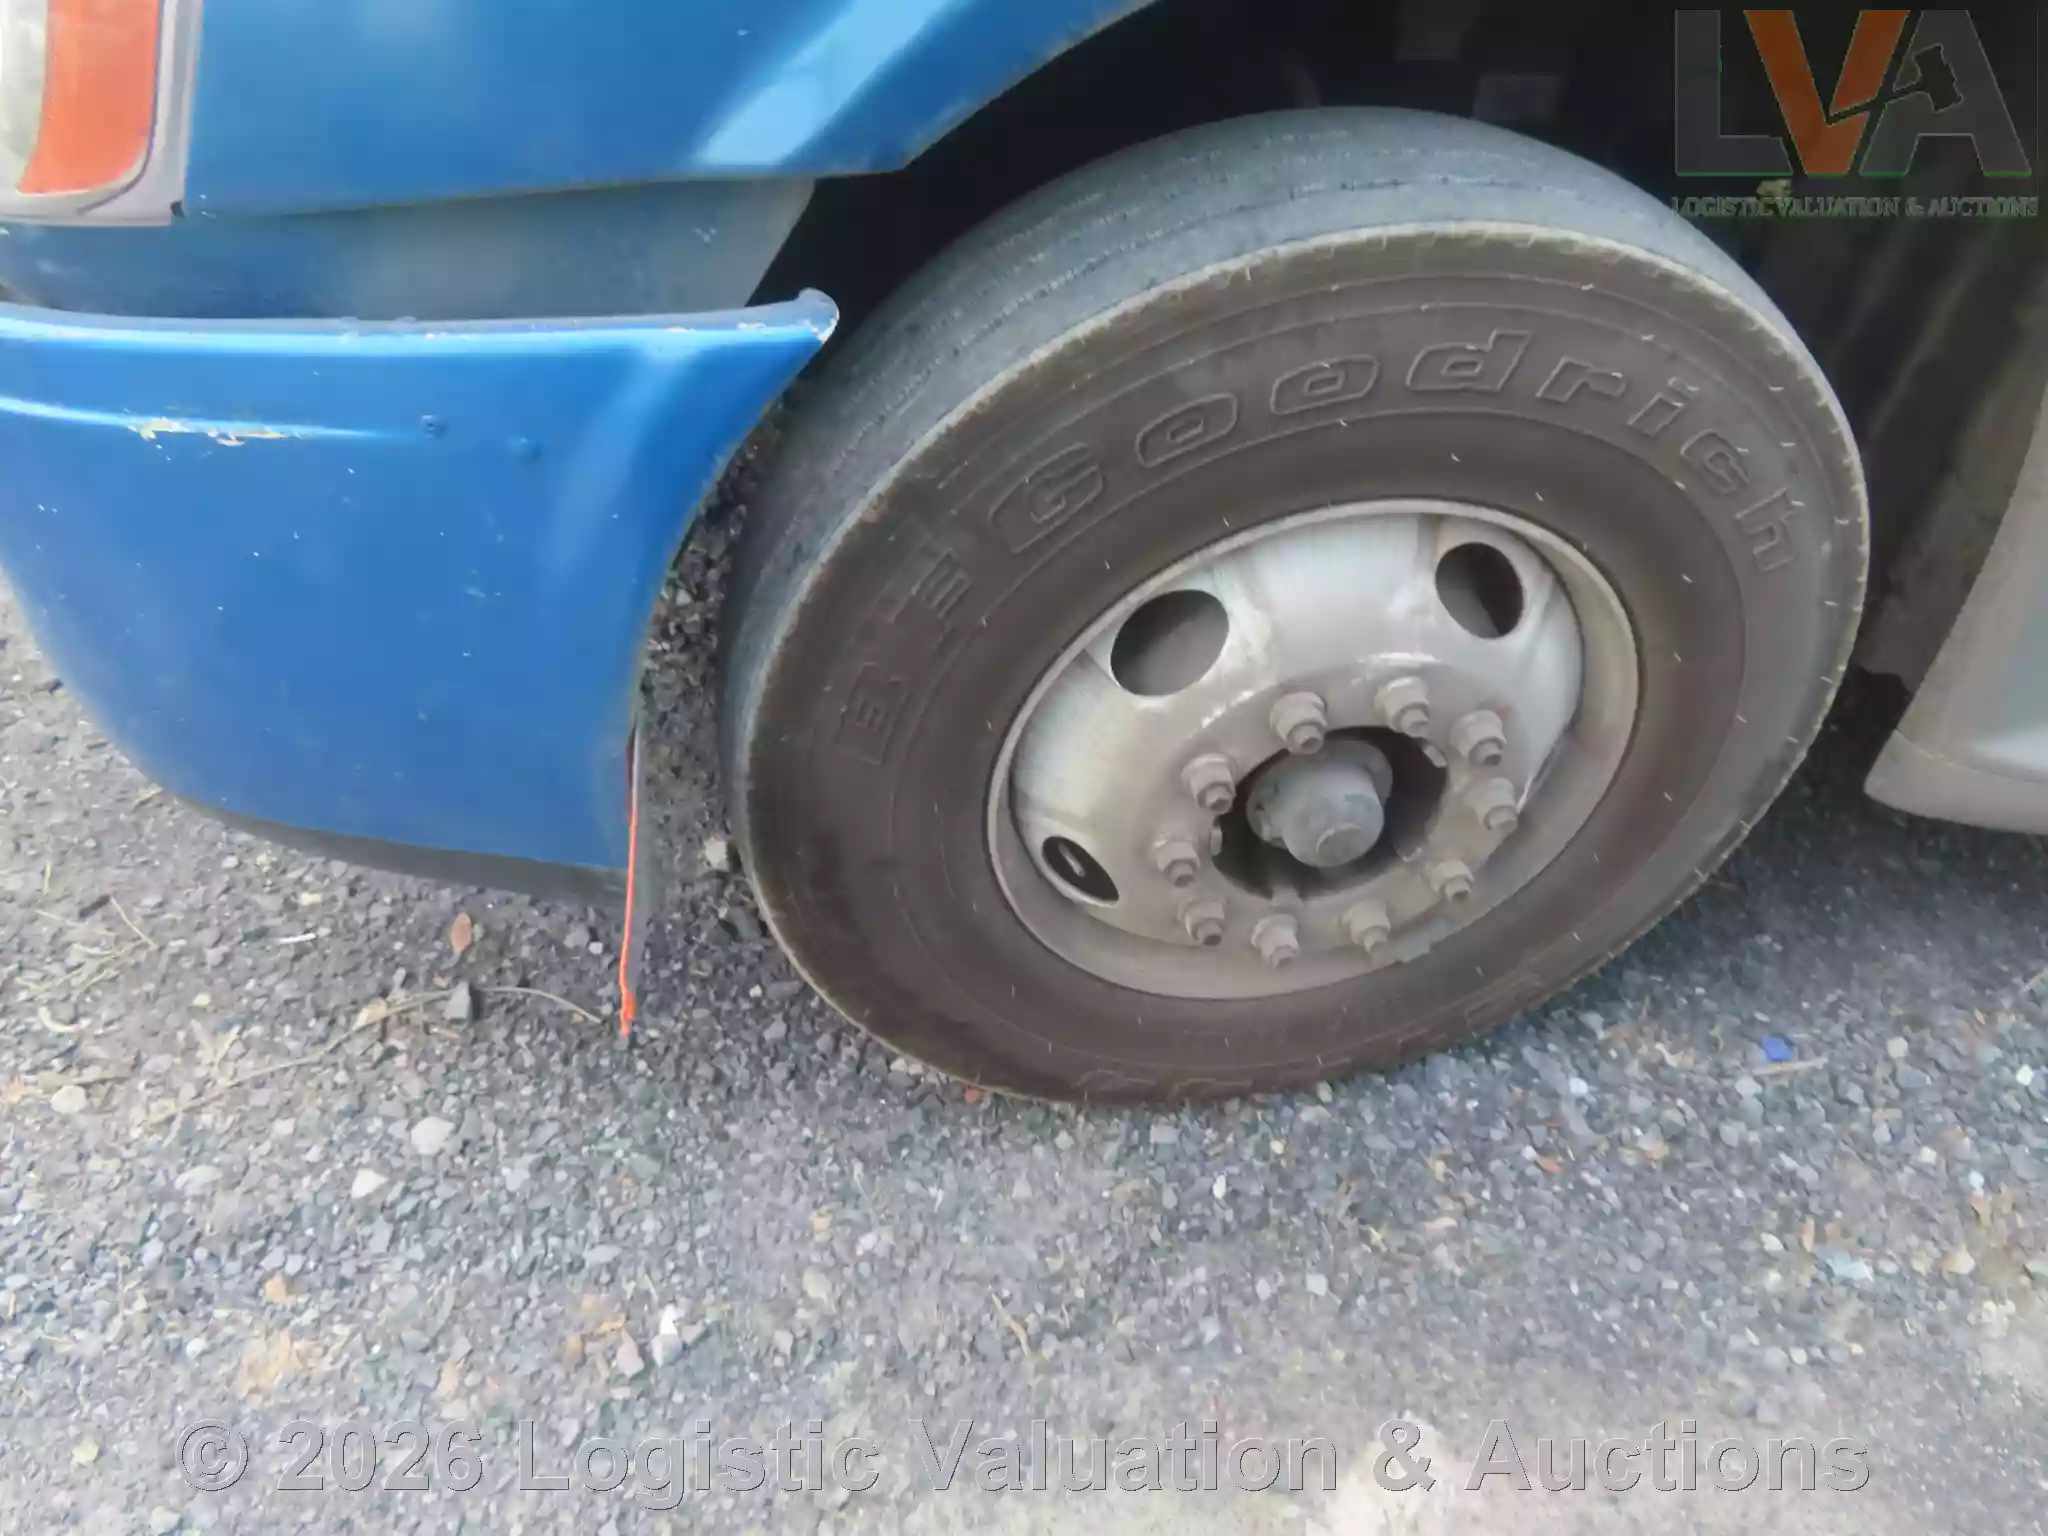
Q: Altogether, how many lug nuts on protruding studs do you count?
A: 10